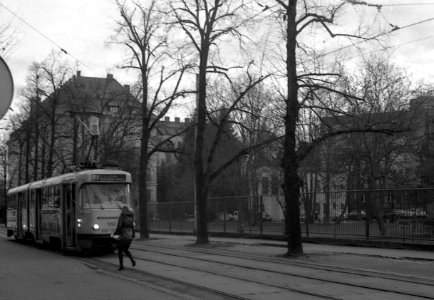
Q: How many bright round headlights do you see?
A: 1